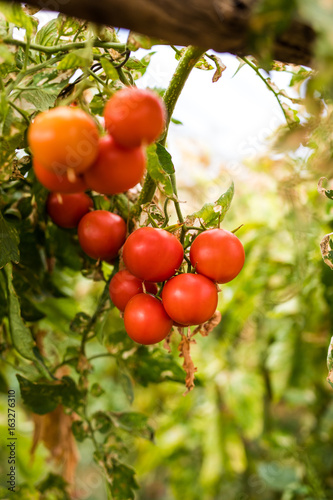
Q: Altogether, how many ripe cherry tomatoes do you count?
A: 11